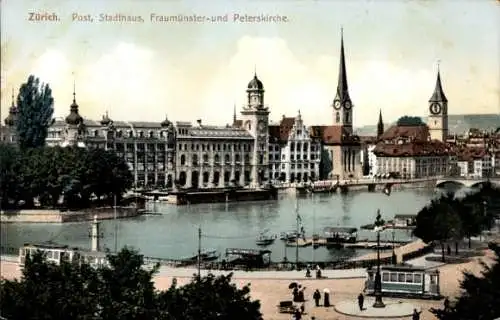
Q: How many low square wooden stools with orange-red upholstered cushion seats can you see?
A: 0